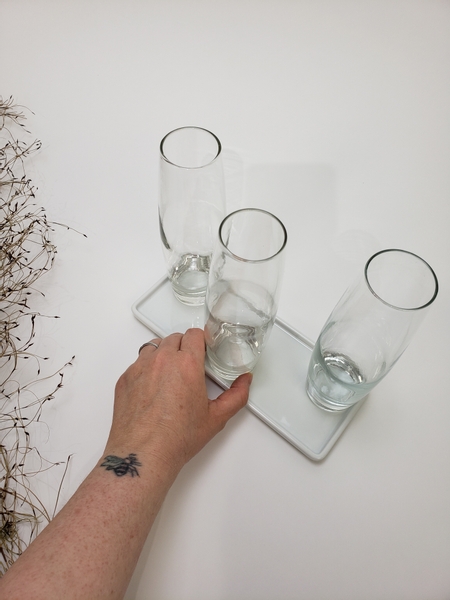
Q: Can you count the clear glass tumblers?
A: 3